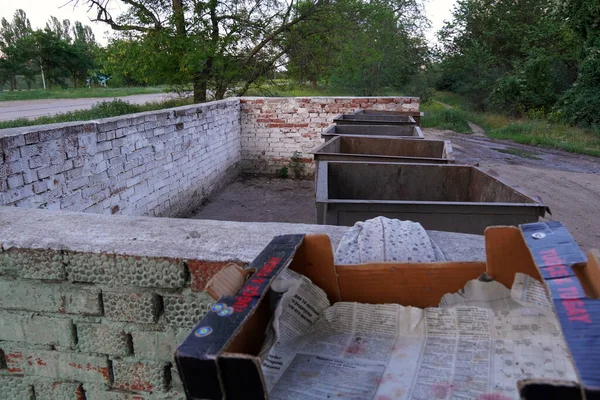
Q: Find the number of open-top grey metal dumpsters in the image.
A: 5